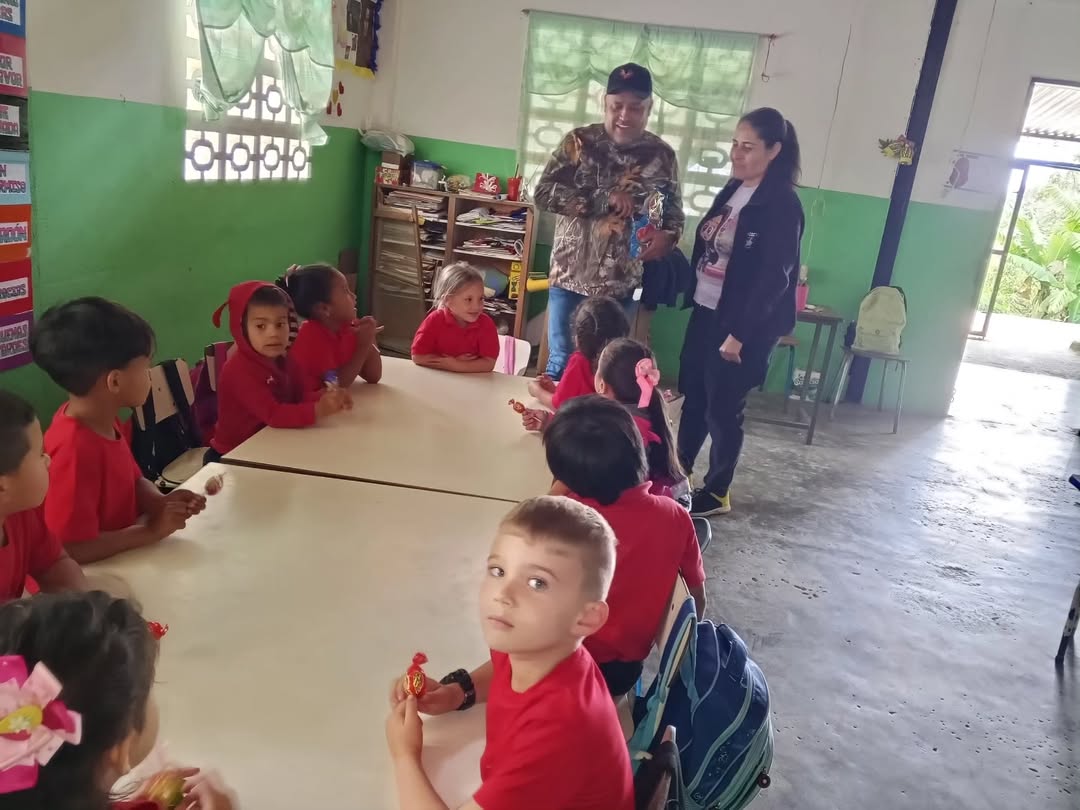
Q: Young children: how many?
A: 10